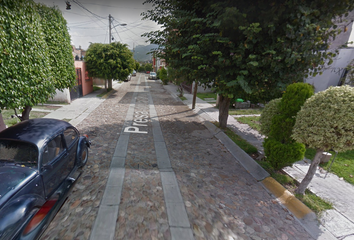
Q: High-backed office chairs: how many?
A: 0